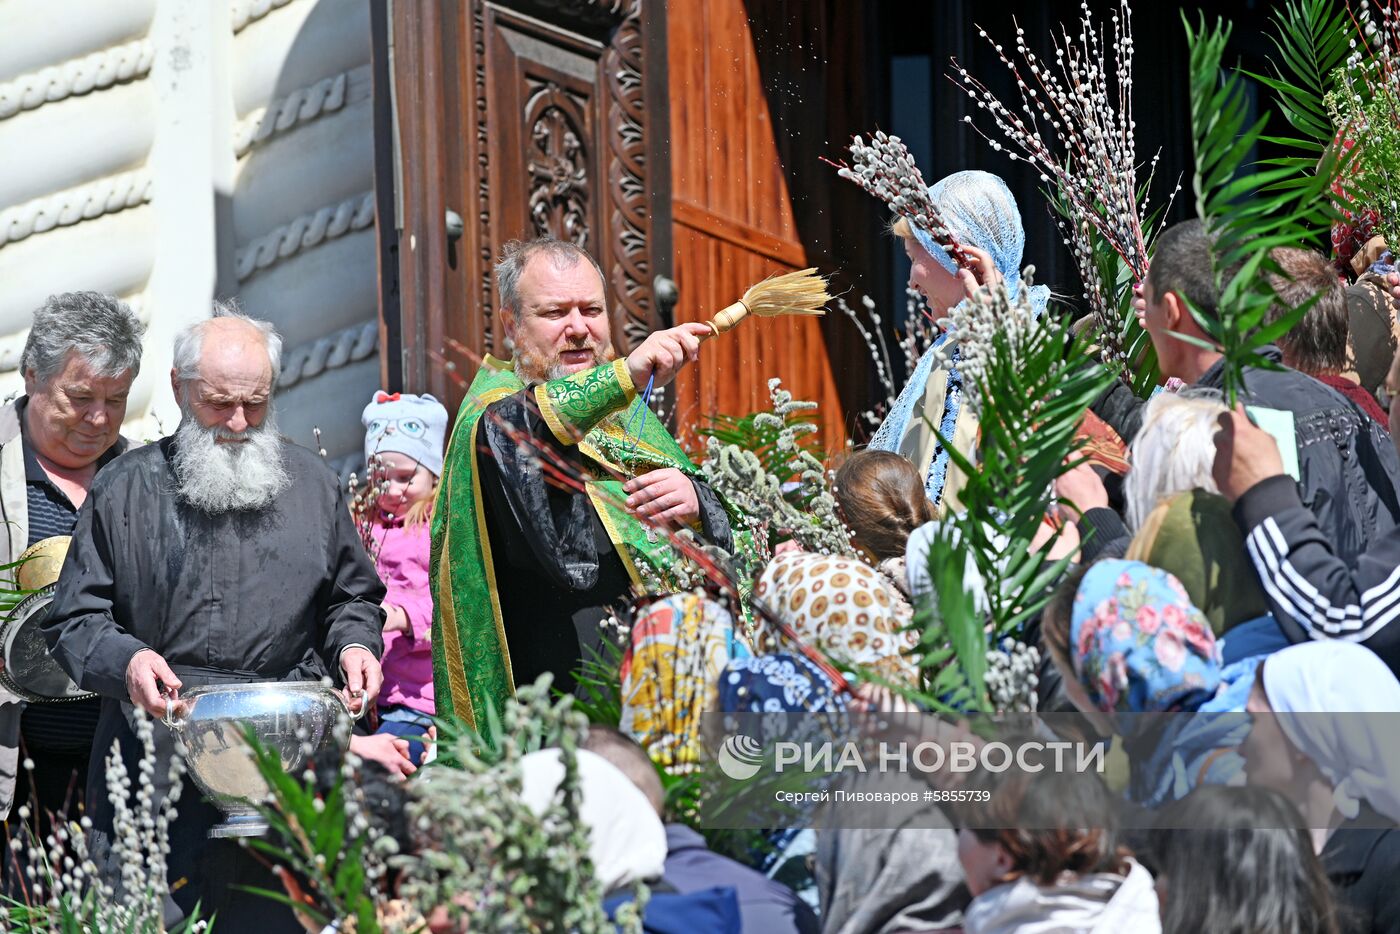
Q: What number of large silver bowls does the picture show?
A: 1